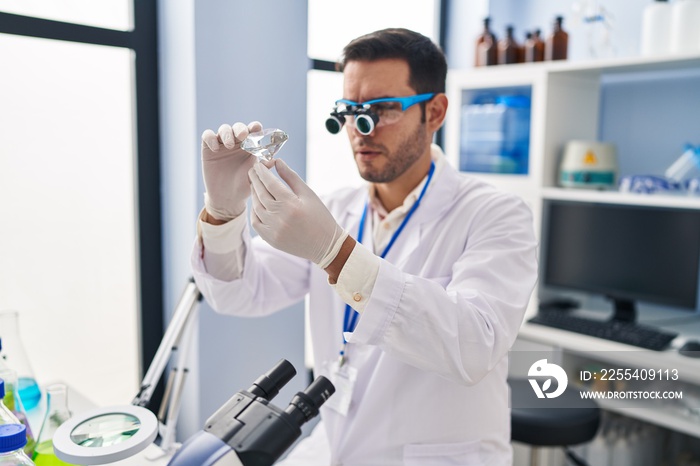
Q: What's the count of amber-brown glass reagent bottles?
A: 5